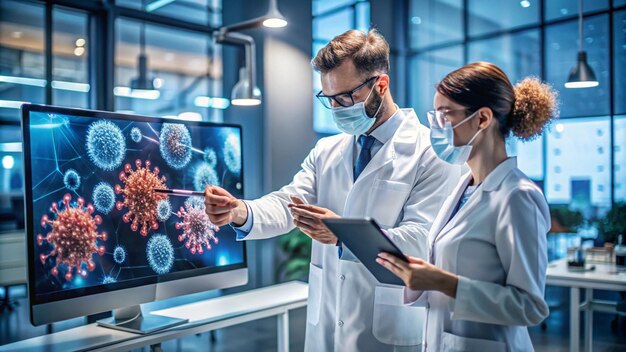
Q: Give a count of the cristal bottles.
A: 2